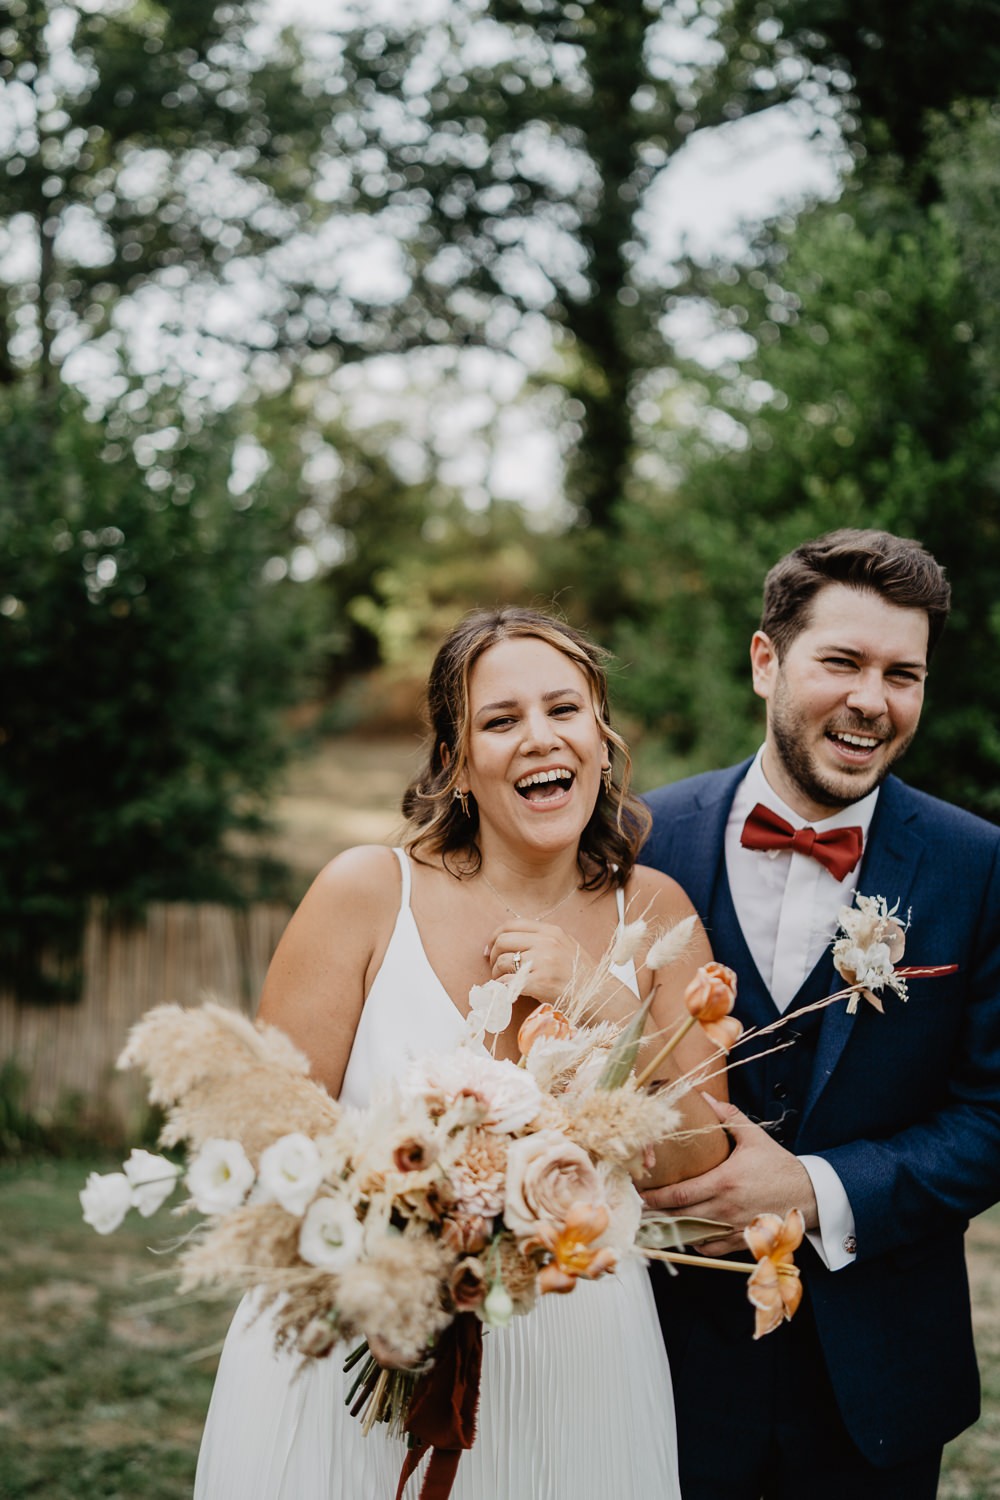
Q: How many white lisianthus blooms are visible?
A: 5